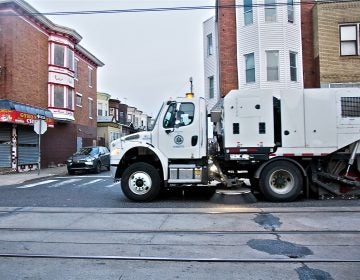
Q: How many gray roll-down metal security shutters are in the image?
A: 2